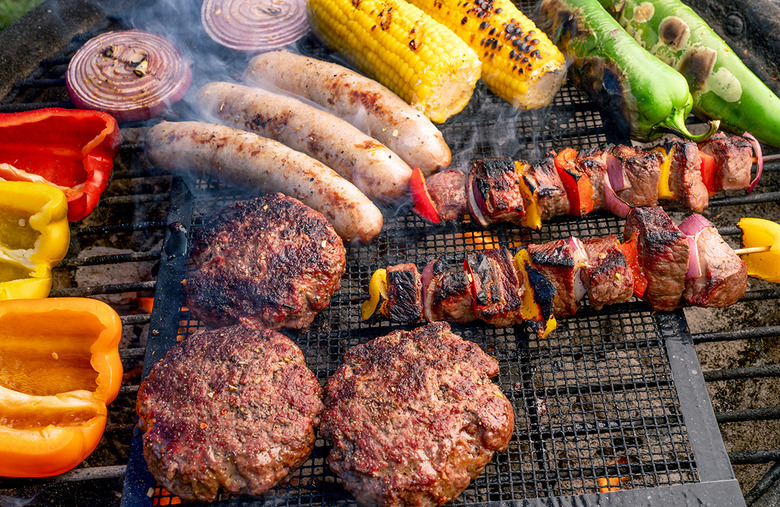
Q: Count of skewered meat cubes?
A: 14